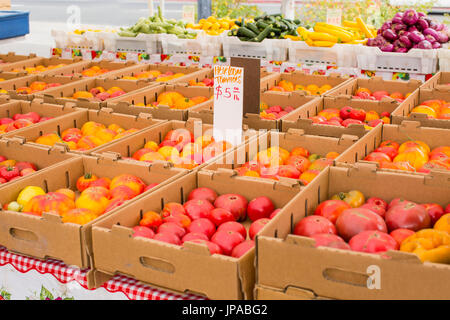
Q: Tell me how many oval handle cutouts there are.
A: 3